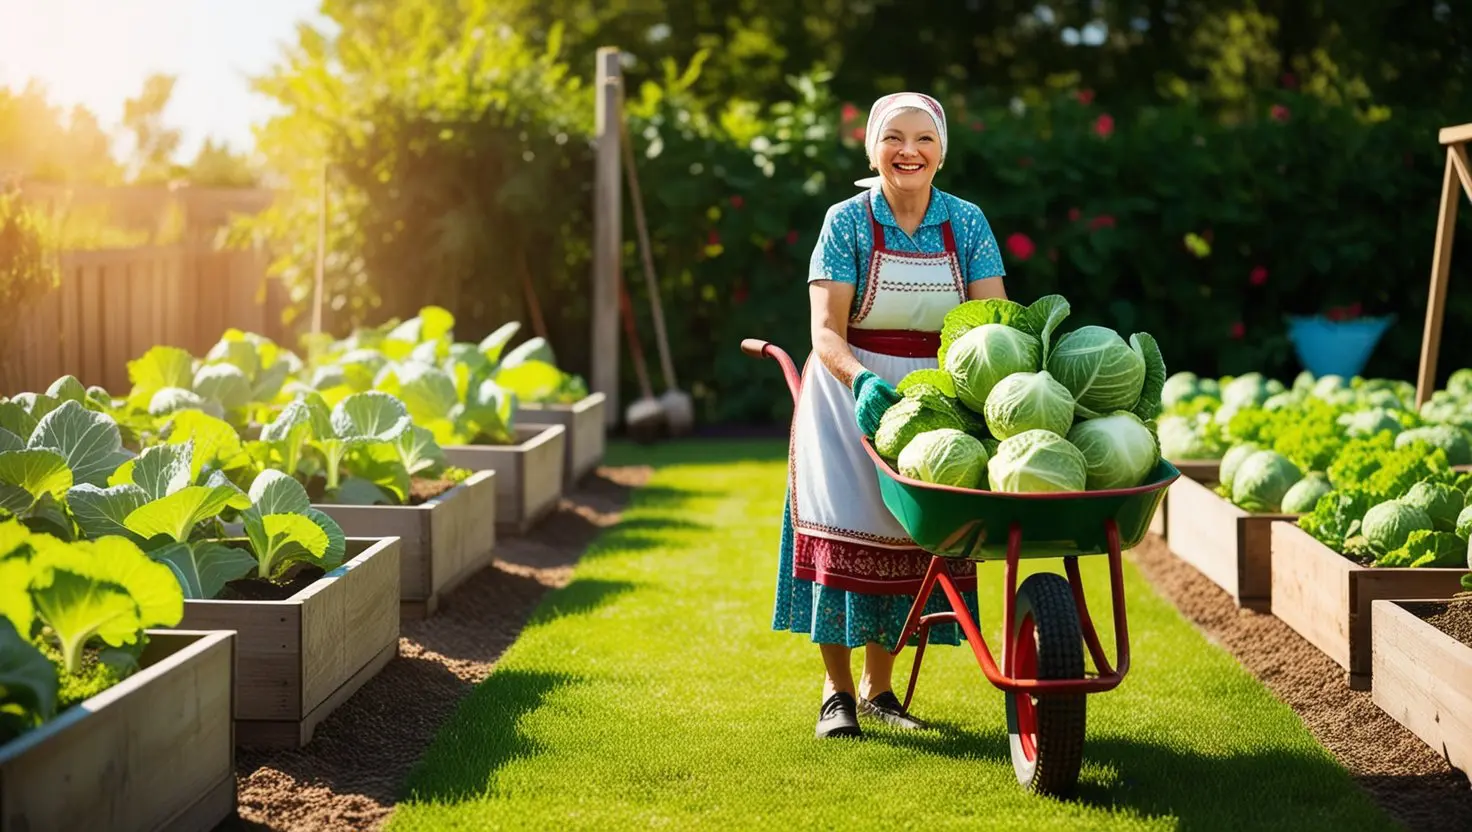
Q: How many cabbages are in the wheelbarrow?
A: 7